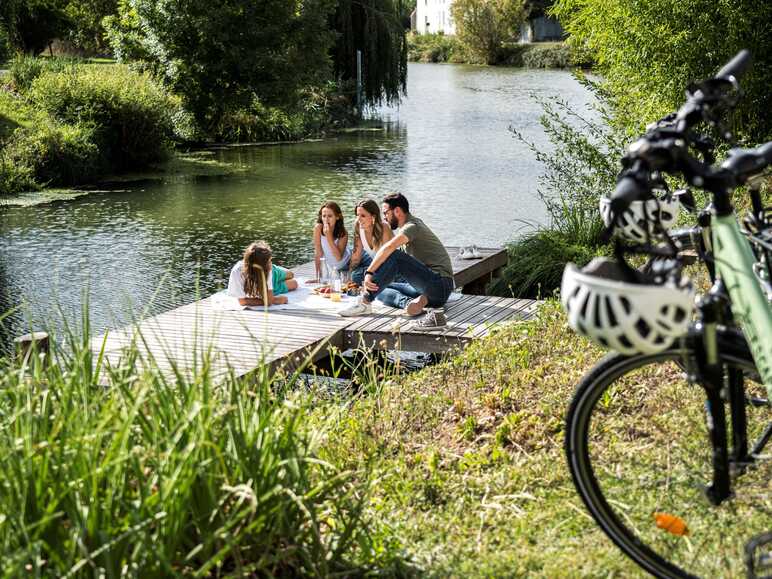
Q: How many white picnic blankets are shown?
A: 1